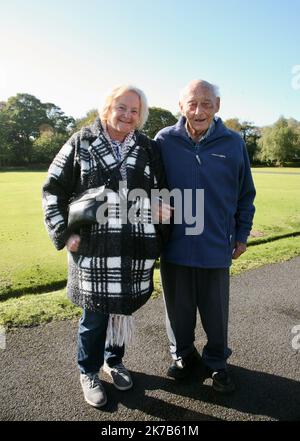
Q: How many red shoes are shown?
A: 0